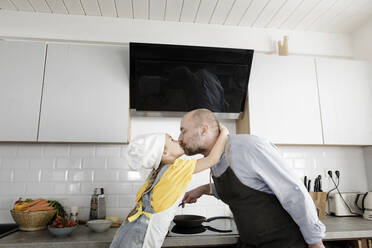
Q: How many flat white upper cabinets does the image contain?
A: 4